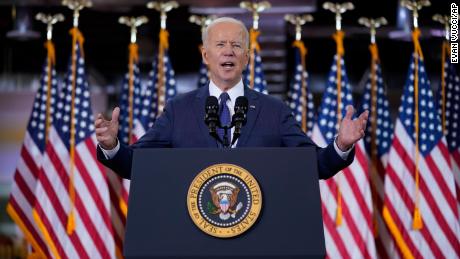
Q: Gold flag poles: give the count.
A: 11